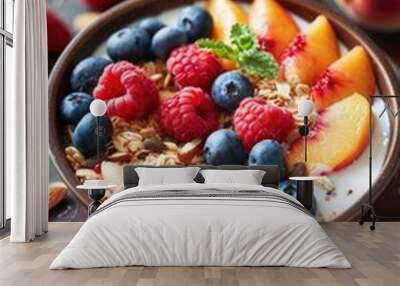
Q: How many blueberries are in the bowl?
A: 11